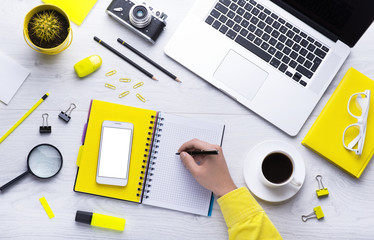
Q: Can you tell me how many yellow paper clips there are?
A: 6